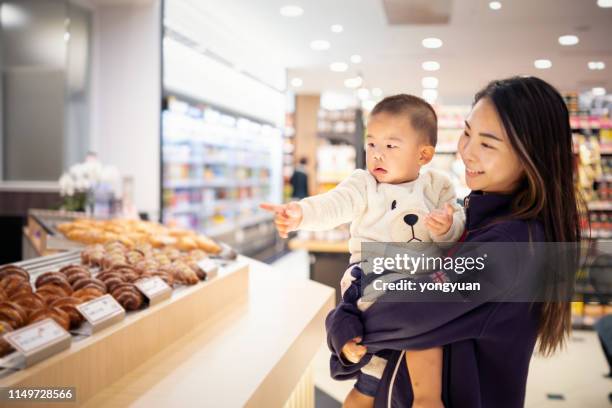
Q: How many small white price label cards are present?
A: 4